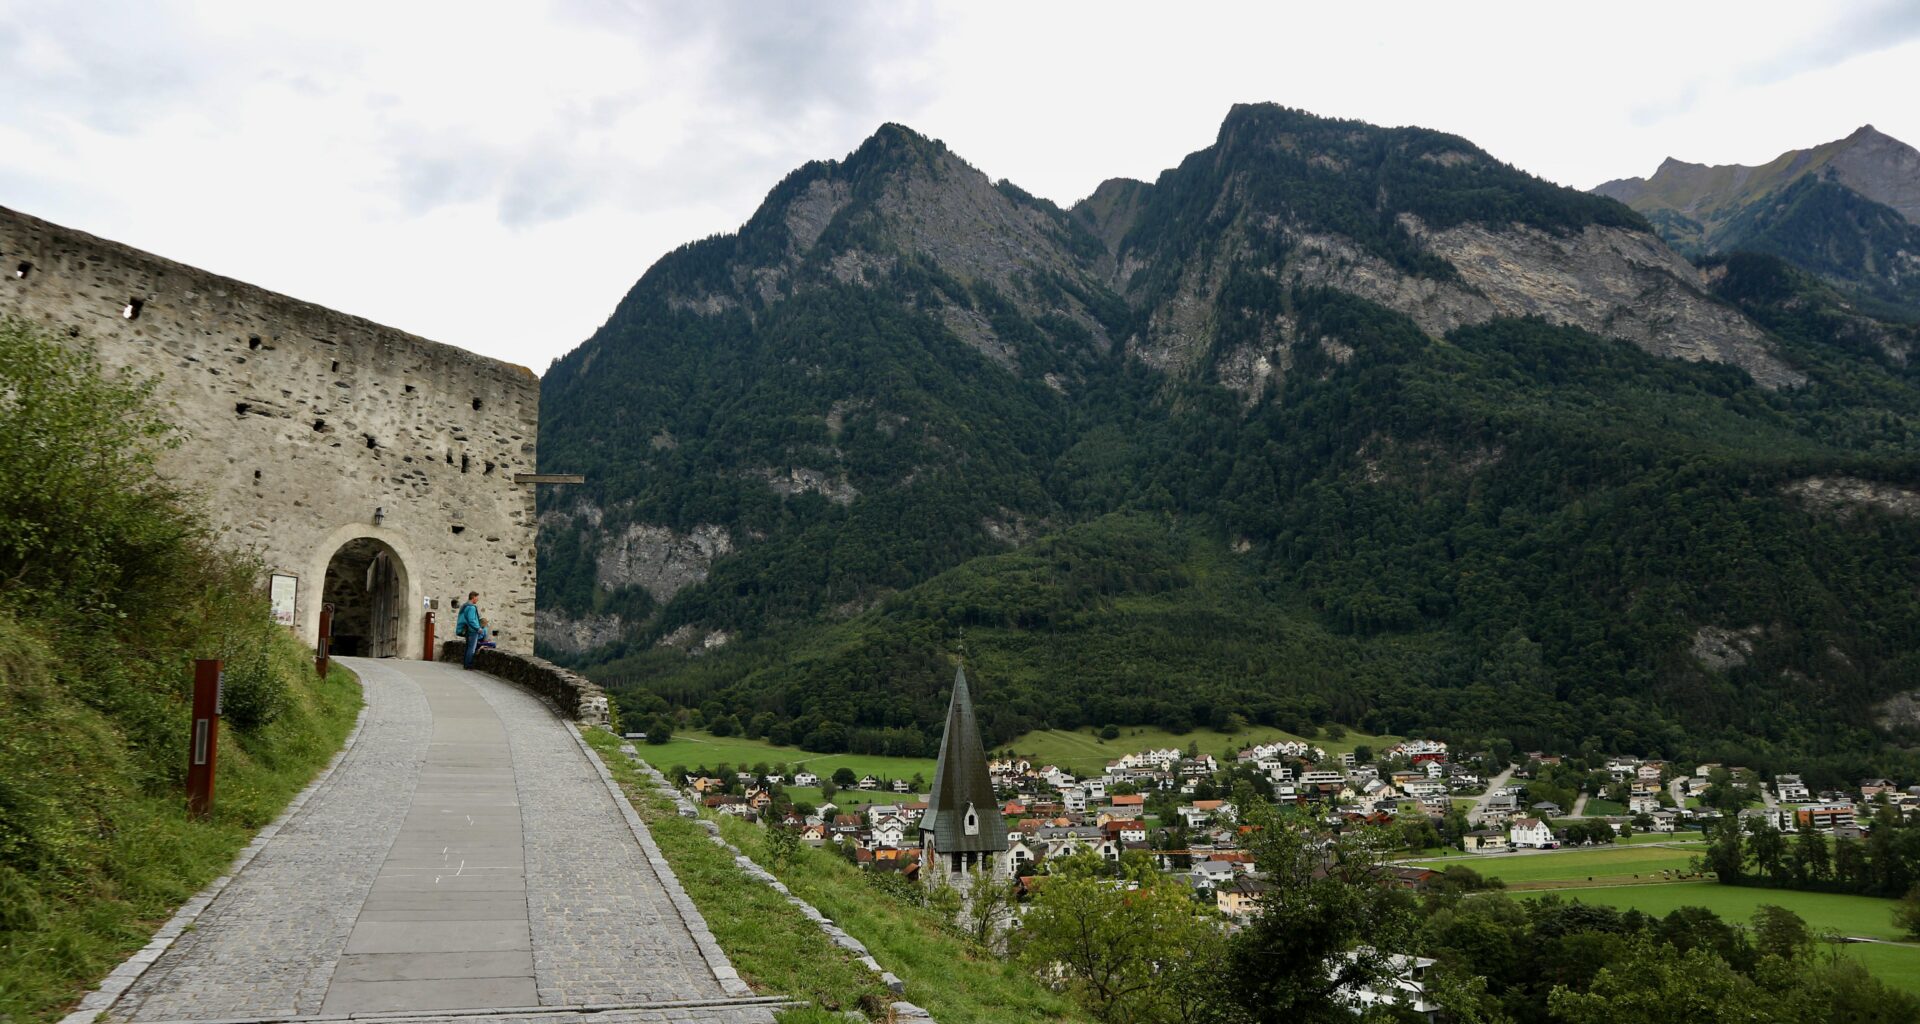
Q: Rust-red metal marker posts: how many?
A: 3